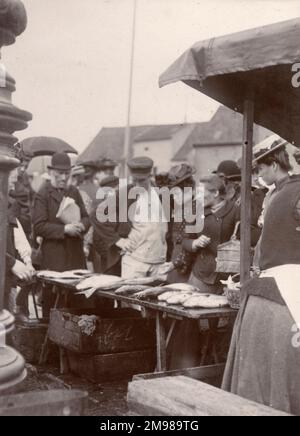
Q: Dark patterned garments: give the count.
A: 1